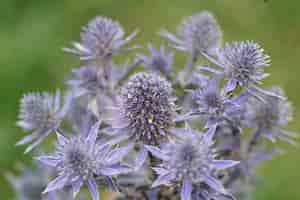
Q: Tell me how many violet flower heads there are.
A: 11